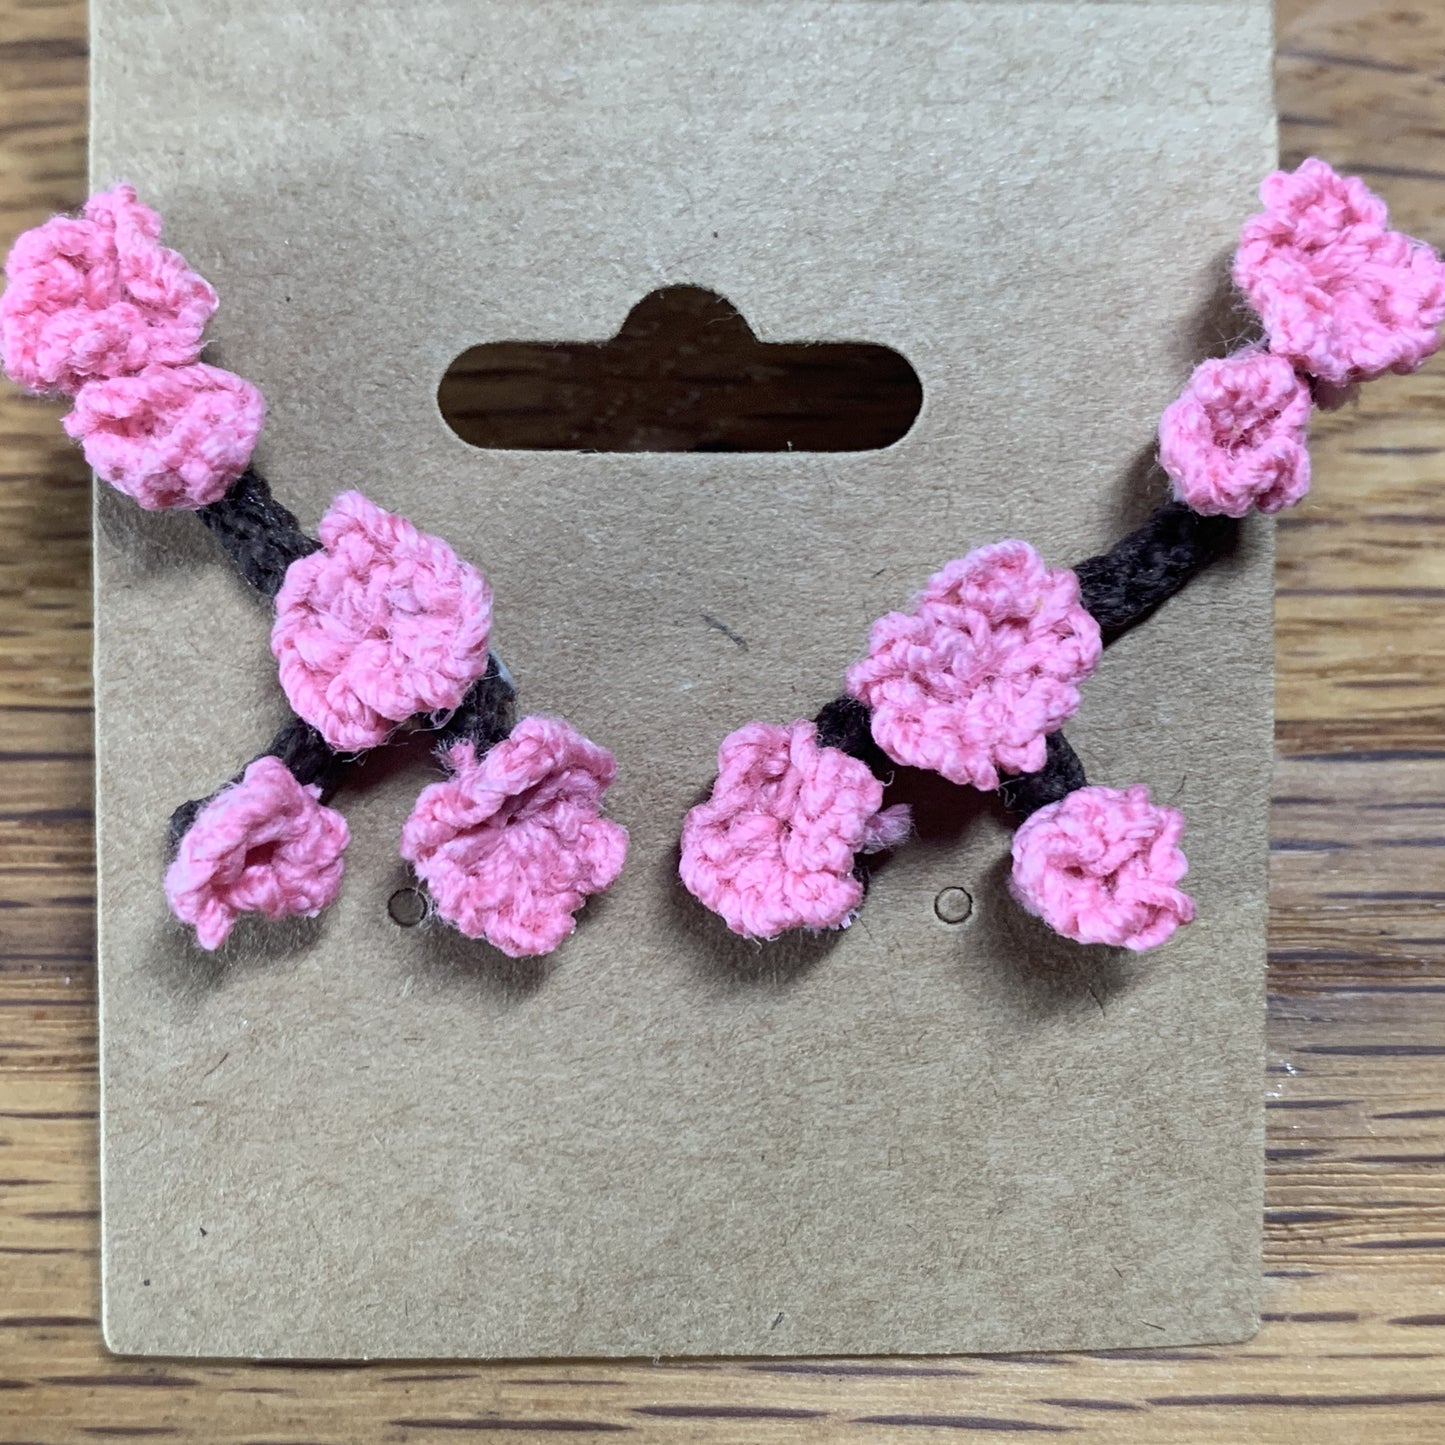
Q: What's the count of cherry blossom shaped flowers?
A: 10